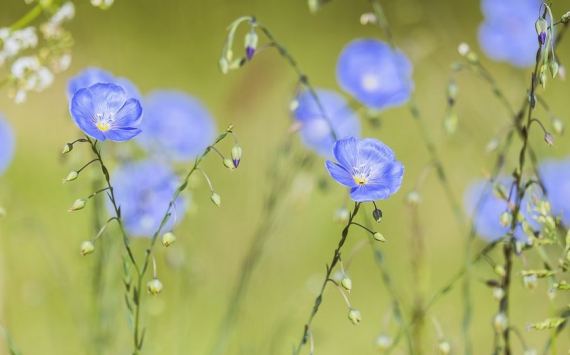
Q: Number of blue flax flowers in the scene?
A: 11